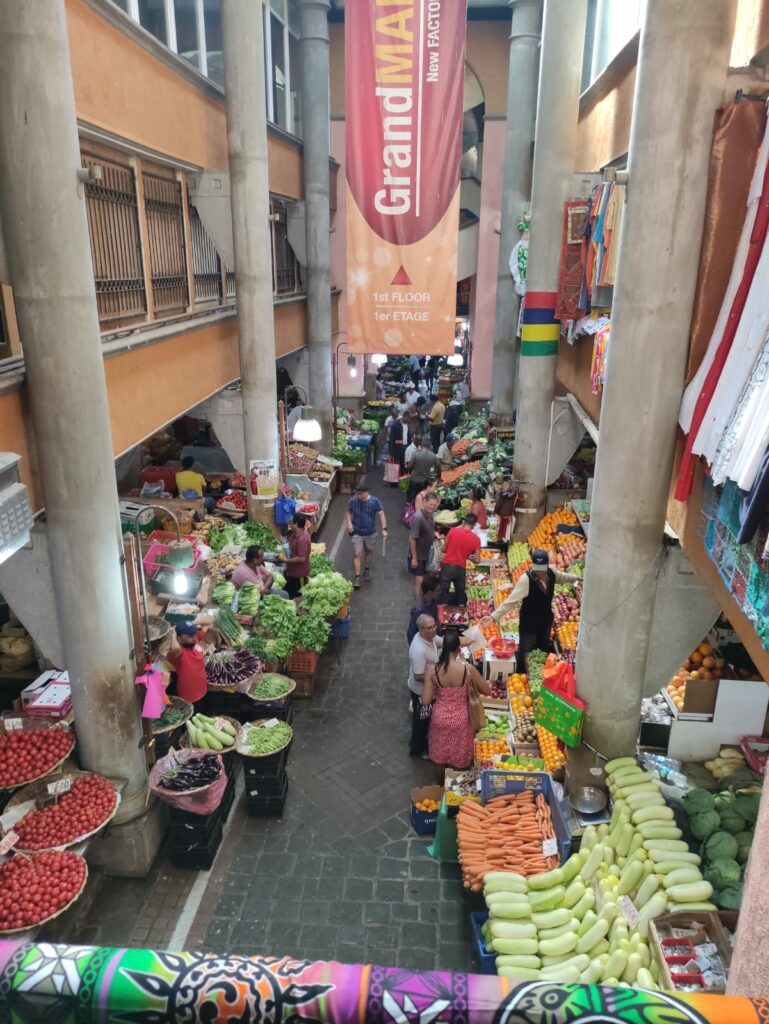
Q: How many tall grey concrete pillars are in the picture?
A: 6